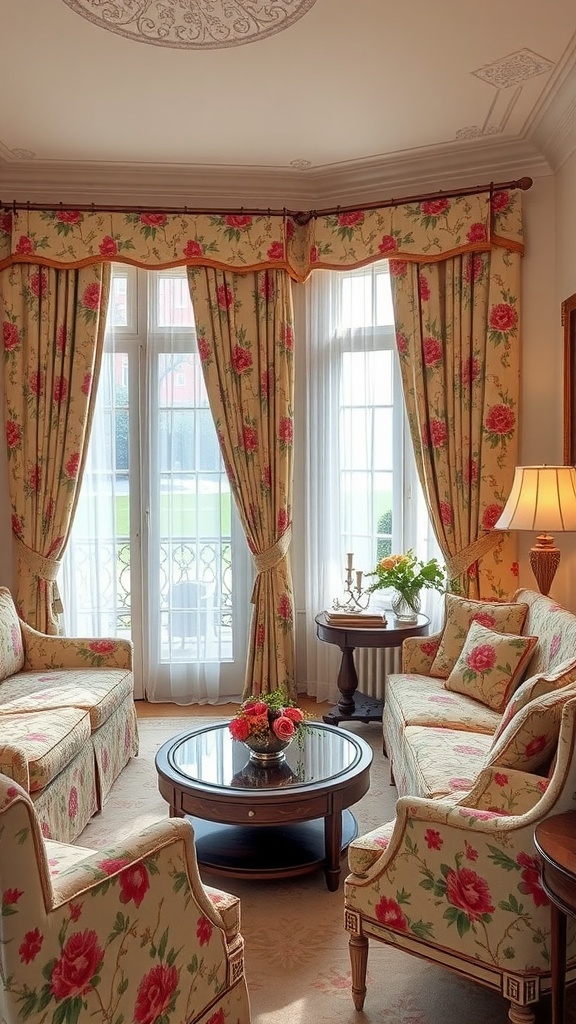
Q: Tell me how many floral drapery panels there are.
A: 3